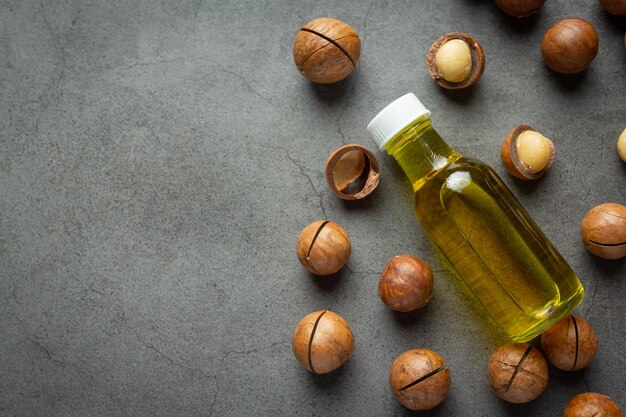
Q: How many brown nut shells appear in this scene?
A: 15